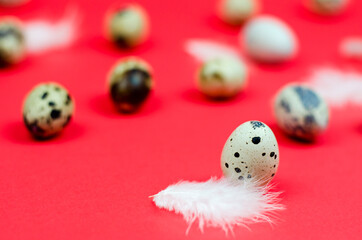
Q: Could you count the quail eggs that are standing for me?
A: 1